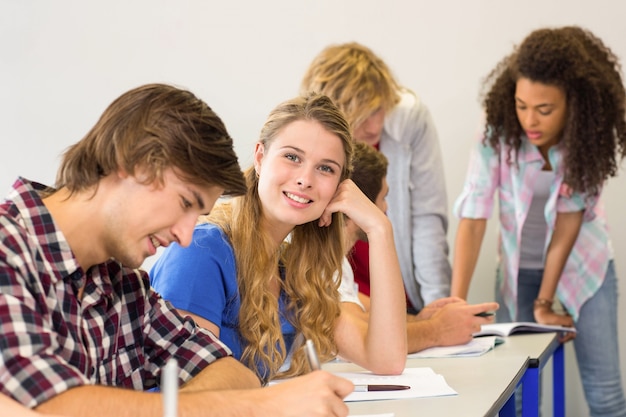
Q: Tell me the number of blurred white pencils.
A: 1